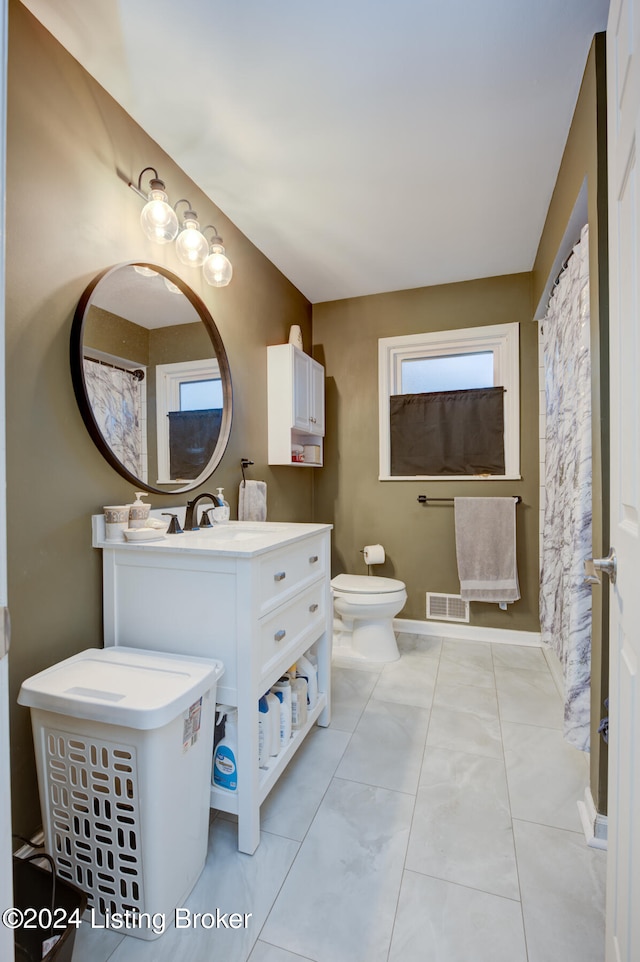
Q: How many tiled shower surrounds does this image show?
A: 1